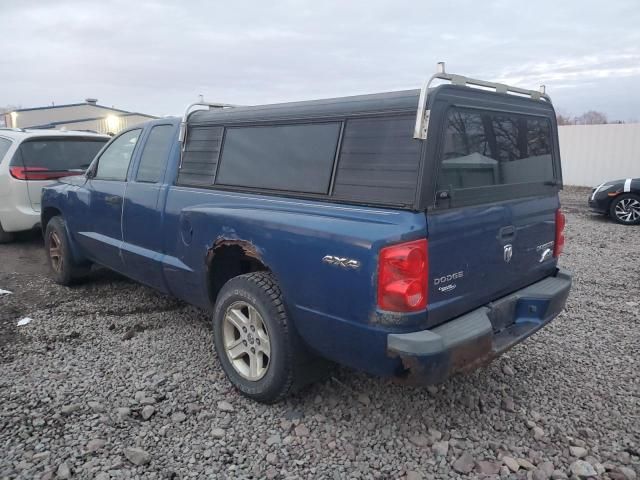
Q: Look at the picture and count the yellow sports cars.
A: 0